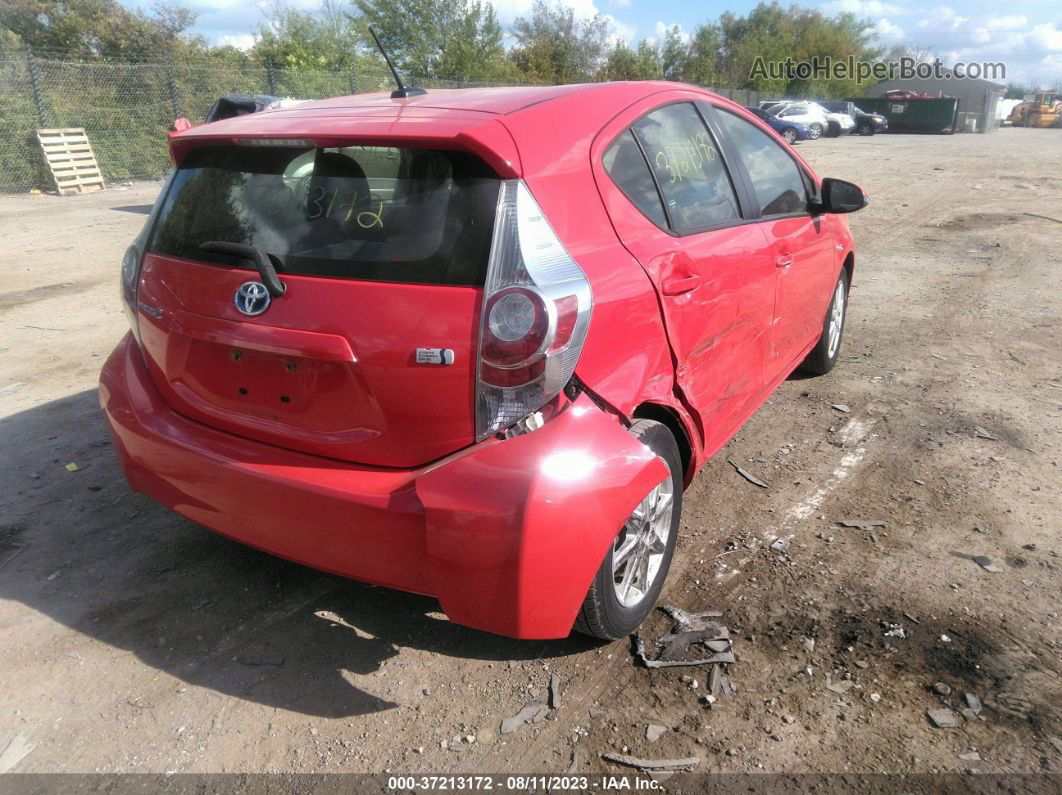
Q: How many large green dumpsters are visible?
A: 1